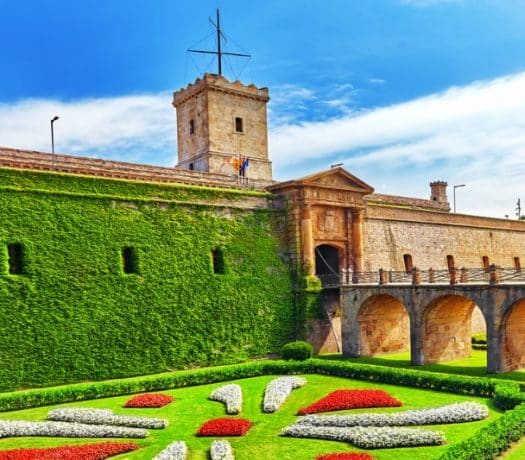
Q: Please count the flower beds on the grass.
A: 13